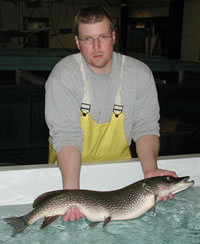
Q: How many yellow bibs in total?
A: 1